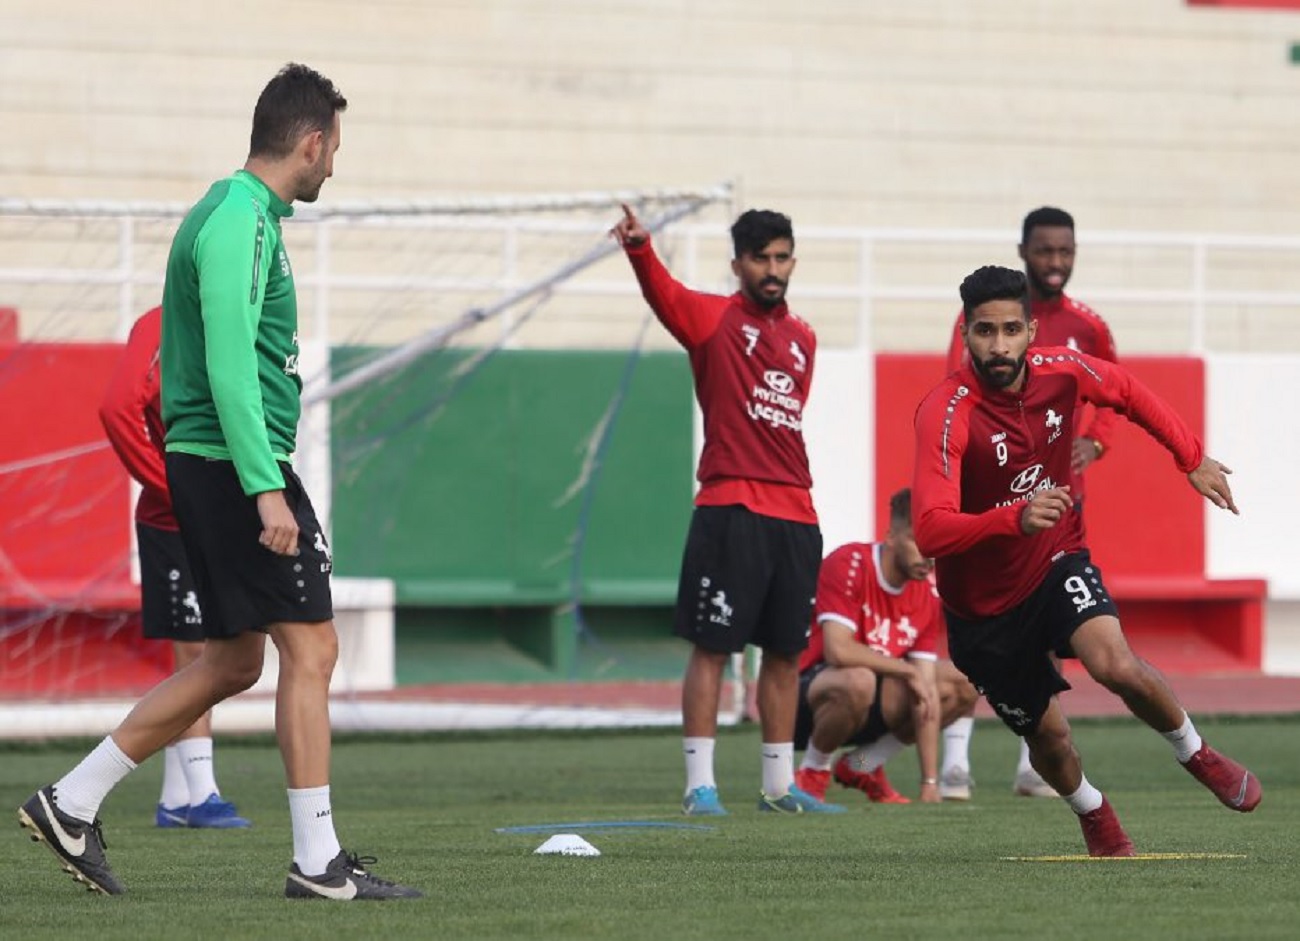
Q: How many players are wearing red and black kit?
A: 5